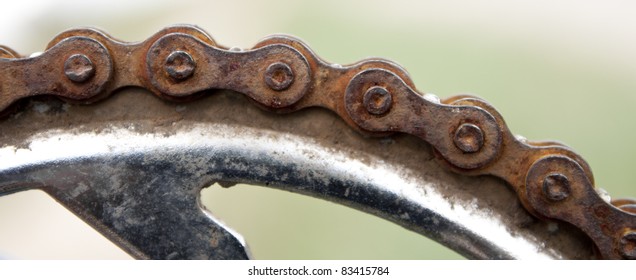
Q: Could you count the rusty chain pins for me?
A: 7